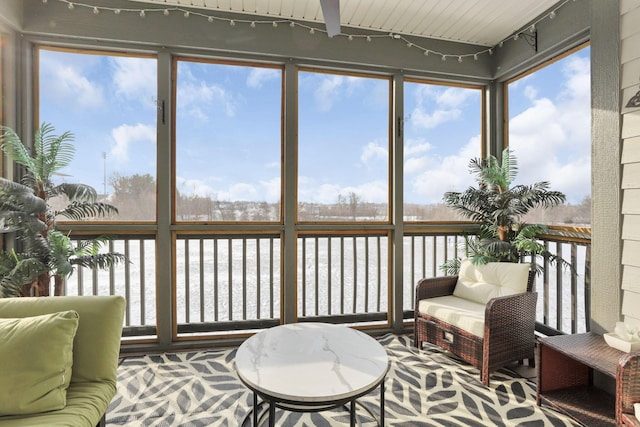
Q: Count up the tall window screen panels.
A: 5